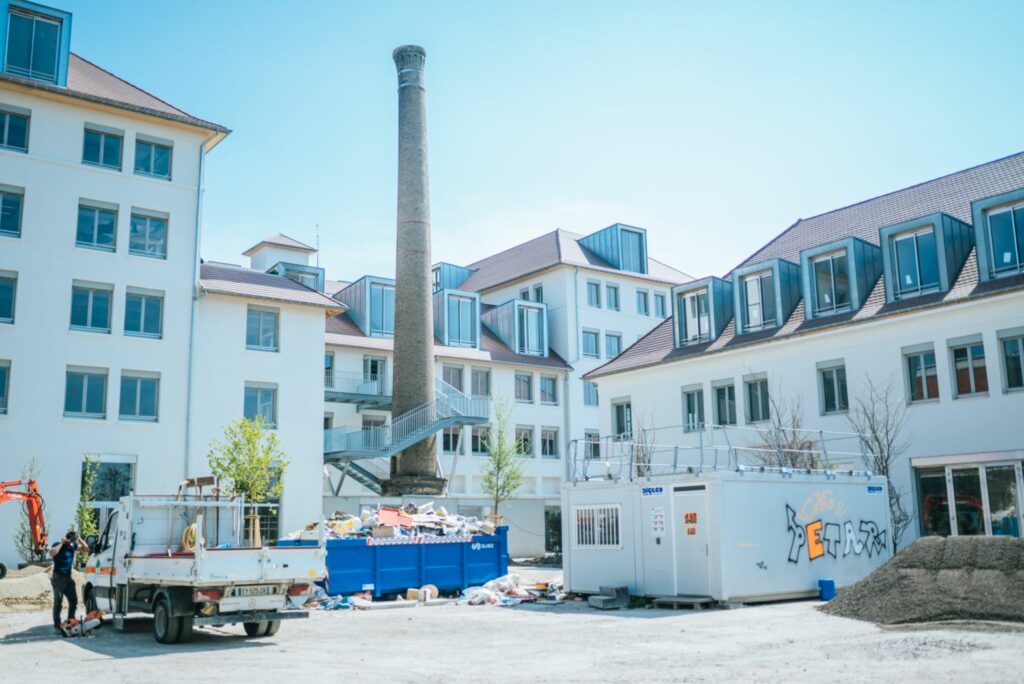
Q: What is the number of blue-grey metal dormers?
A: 12